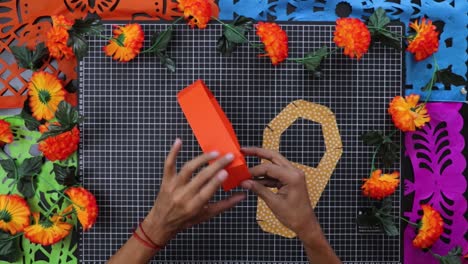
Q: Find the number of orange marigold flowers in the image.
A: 15